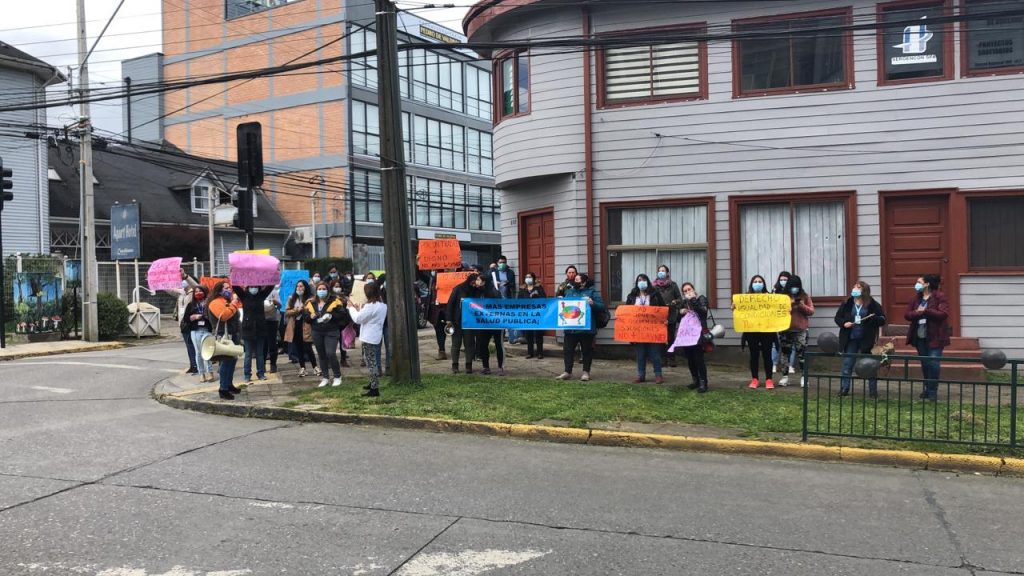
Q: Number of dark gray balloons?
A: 3